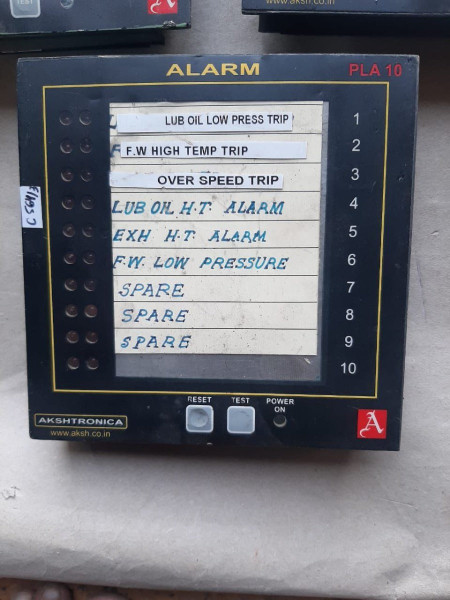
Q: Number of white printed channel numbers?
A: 10